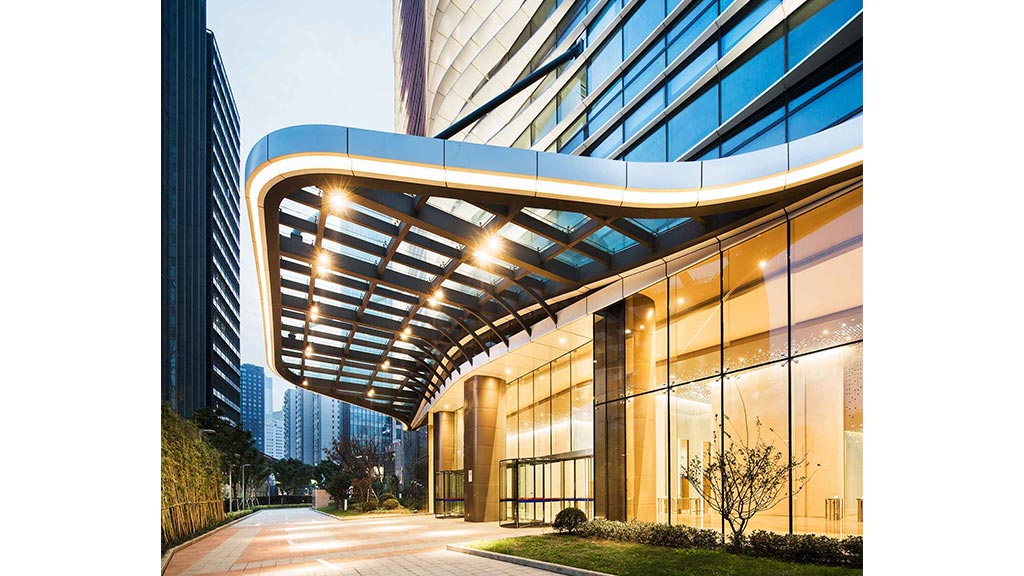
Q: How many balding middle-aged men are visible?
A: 0